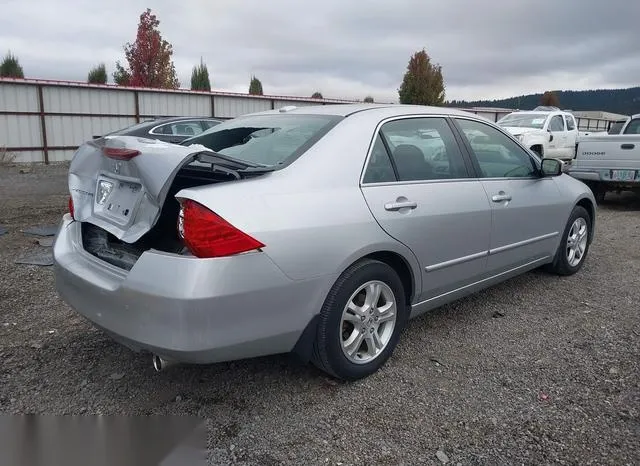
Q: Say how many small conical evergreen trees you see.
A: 4